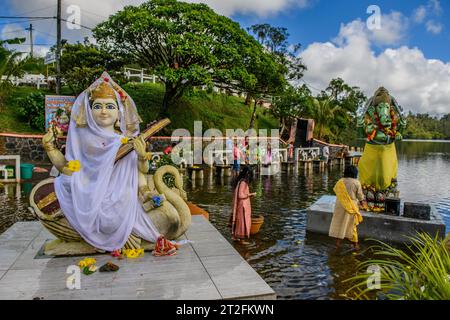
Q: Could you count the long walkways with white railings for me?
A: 1